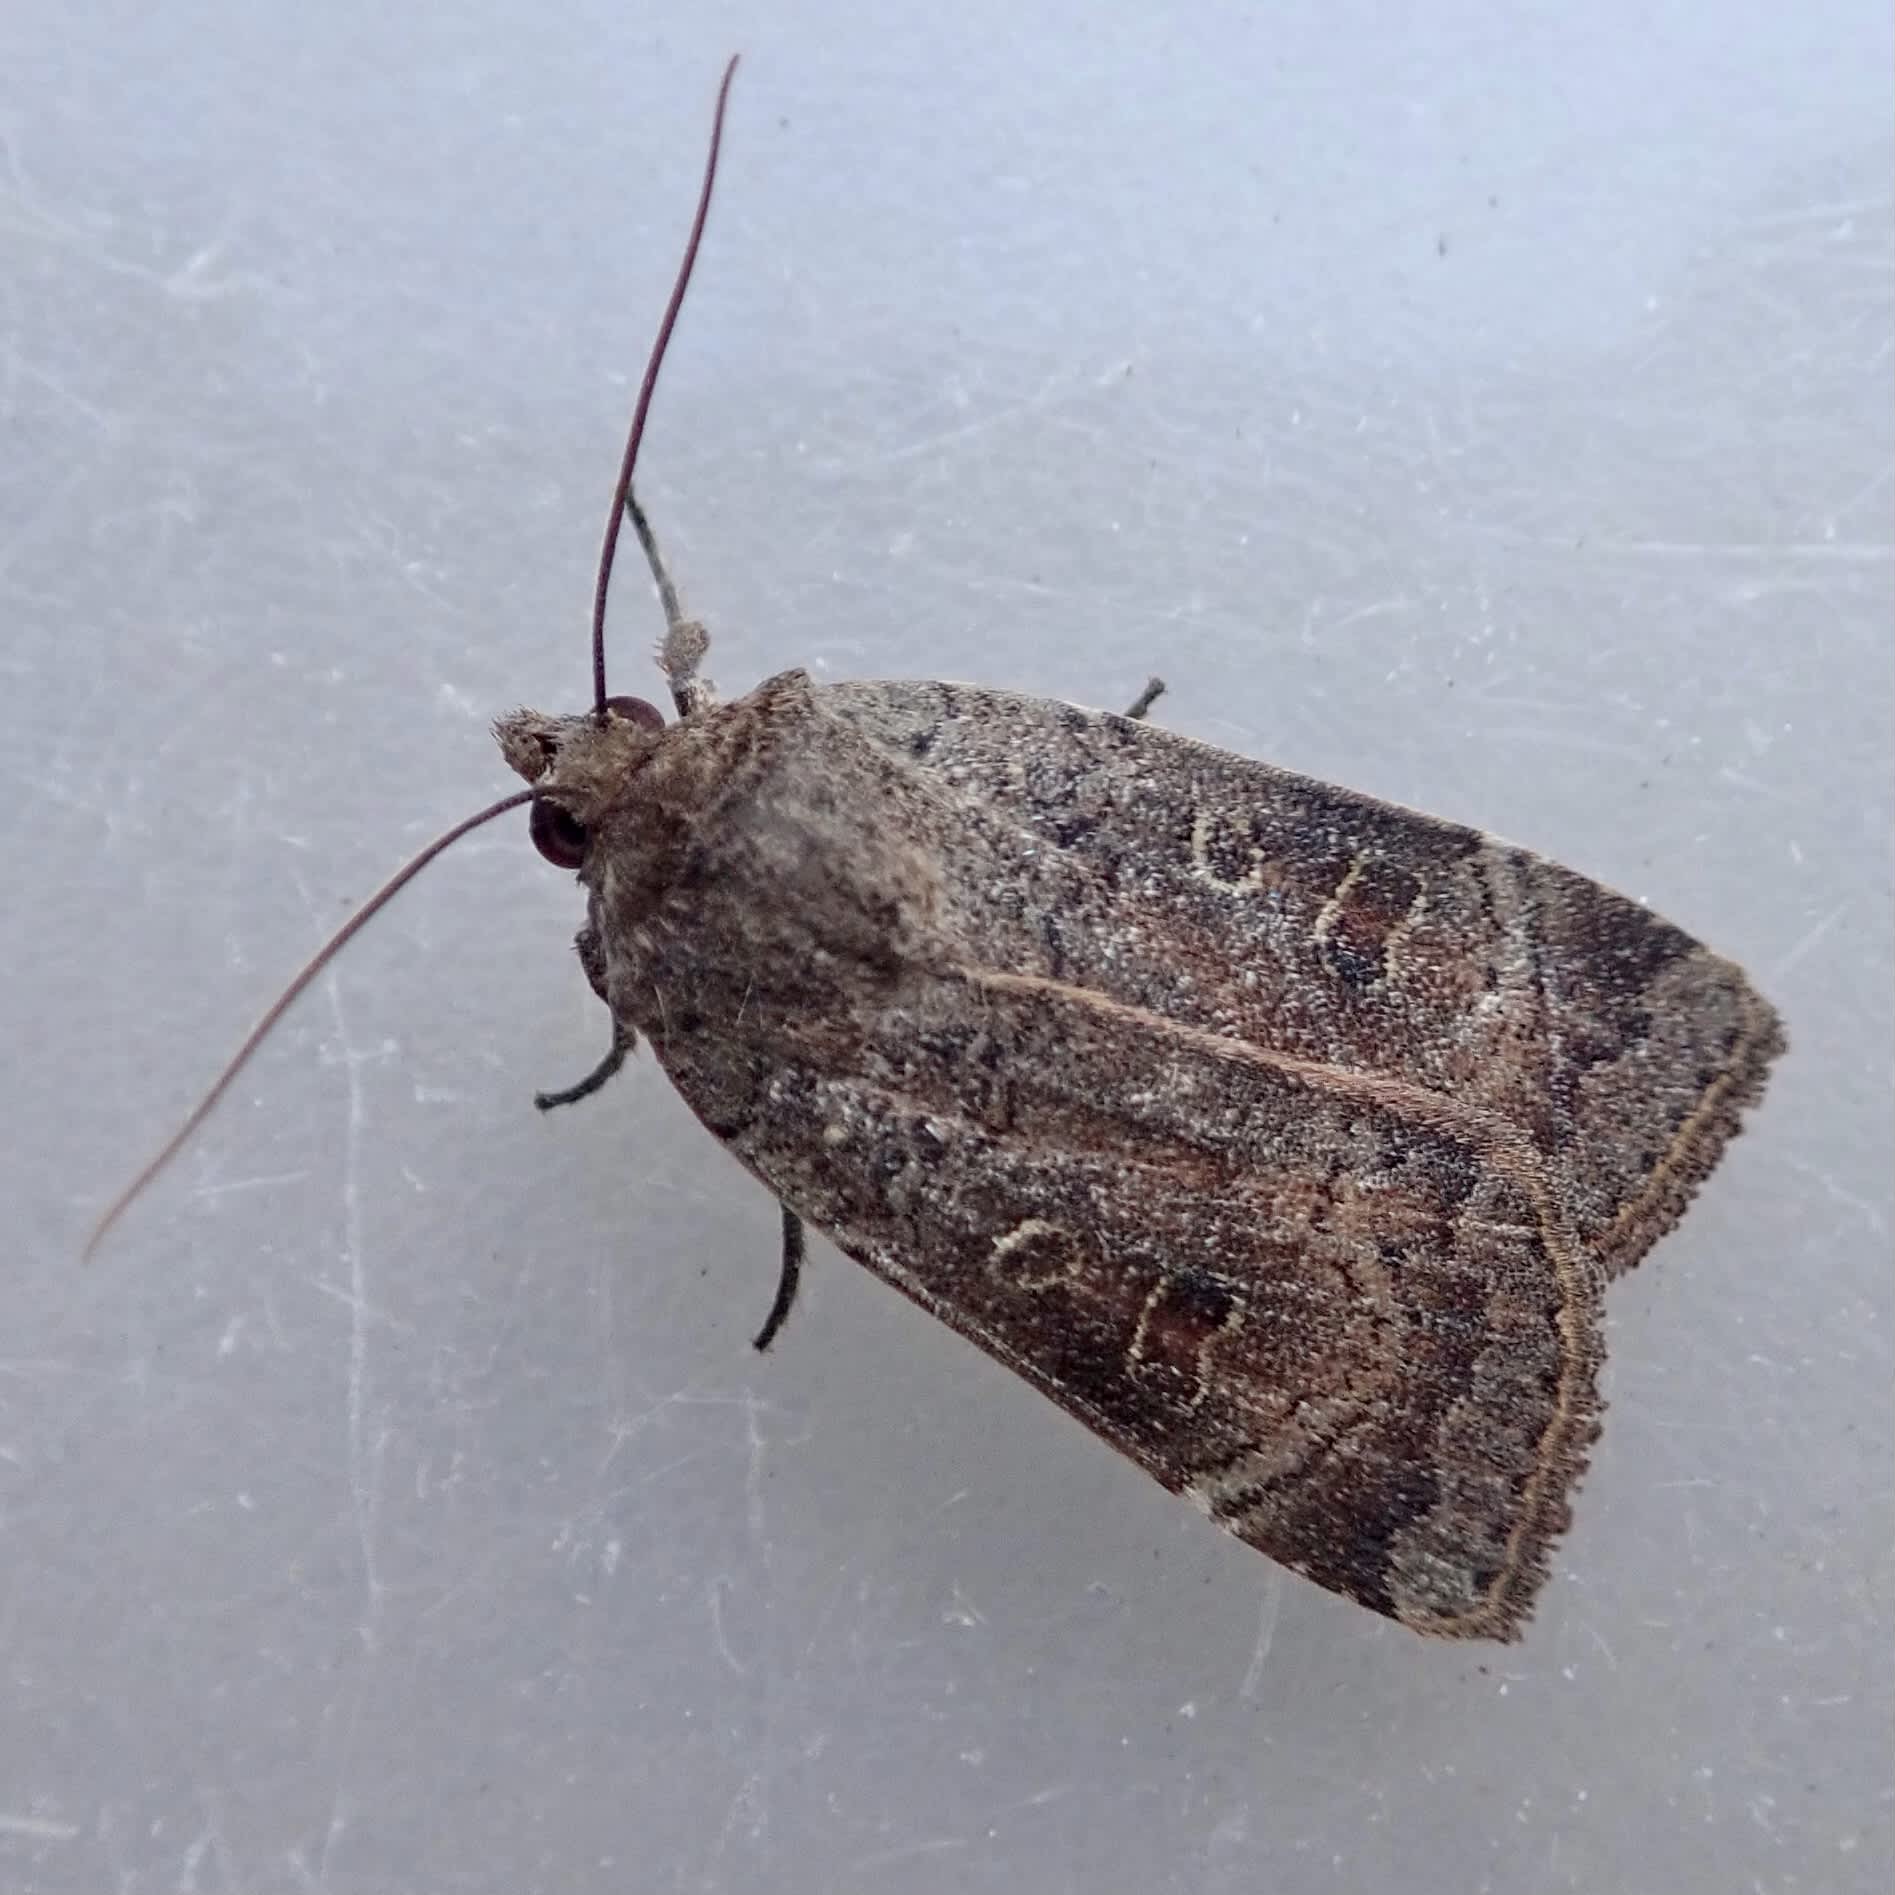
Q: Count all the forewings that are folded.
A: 2